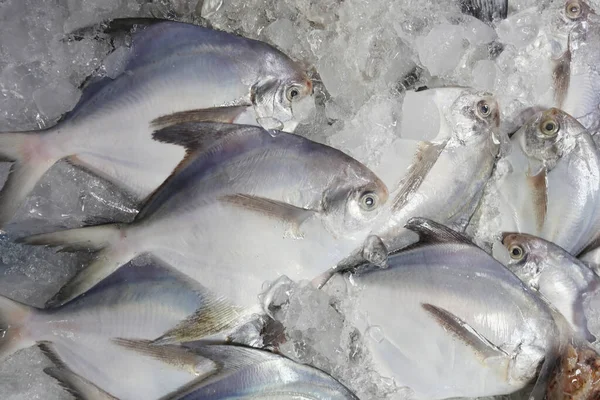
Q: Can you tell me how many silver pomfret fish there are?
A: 9